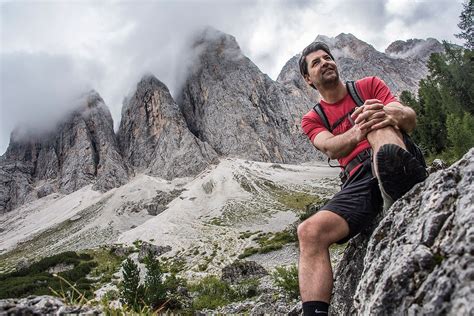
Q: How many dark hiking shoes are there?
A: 1